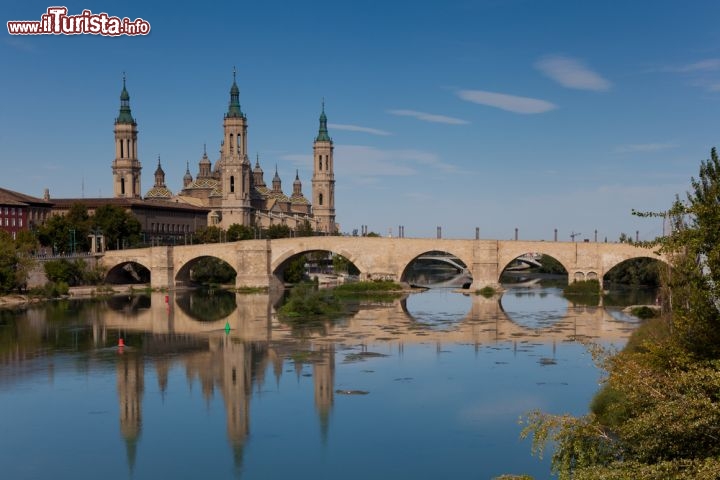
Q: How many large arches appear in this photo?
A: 6